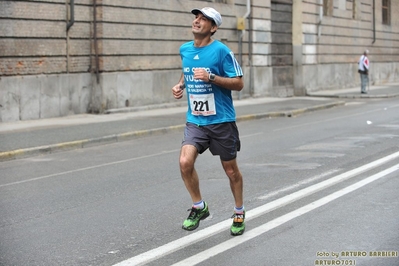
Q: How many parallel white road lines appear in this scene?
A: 2